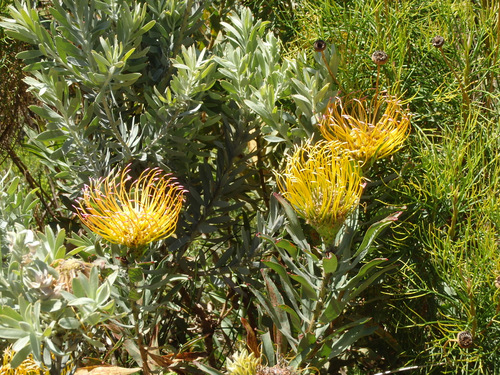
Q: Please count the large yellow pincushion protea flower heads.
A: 3